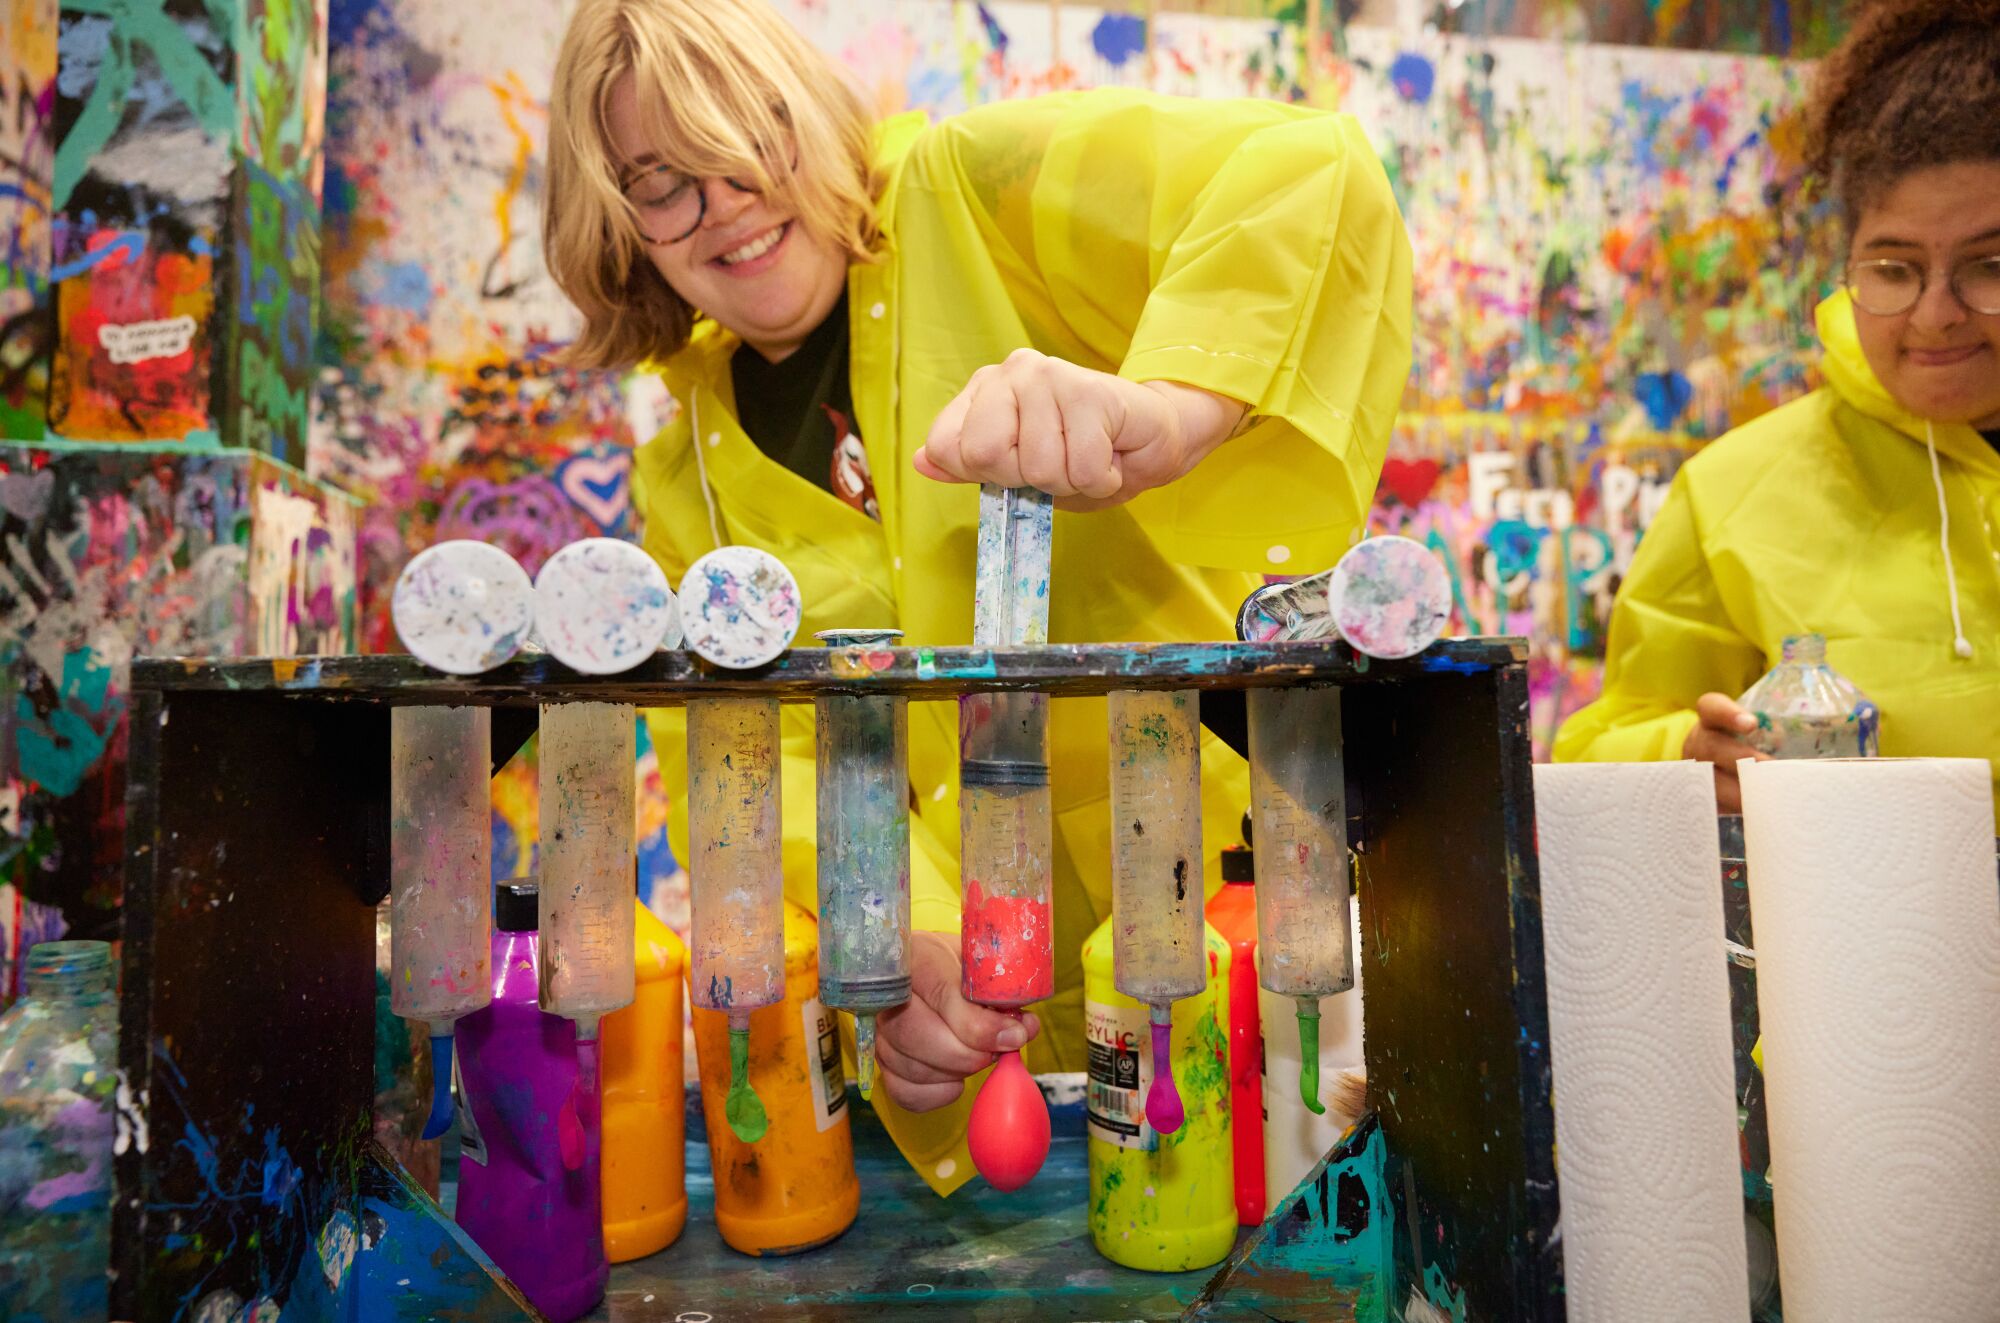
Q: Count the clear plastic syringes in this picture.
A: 7